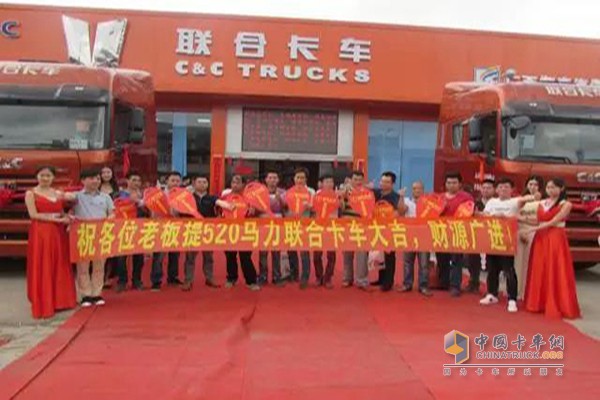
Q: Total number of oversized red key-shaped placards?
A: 11